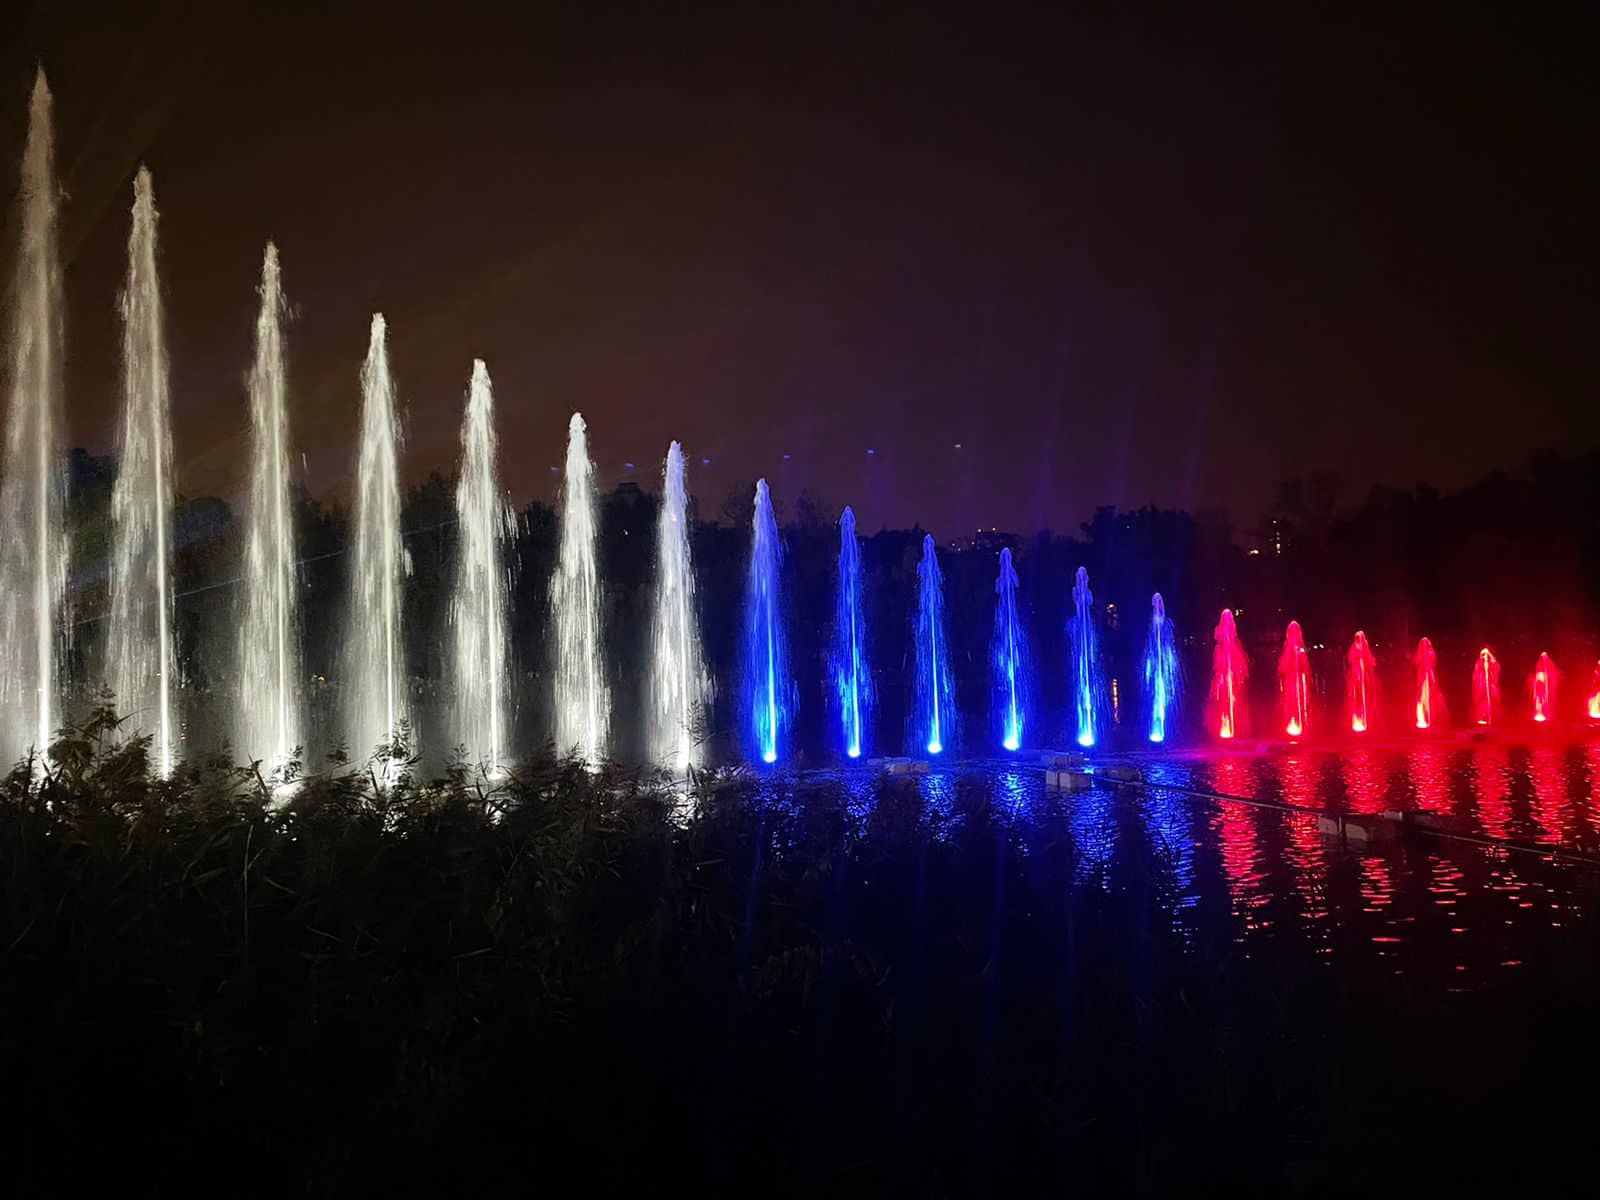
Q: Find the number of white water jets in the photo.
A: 7